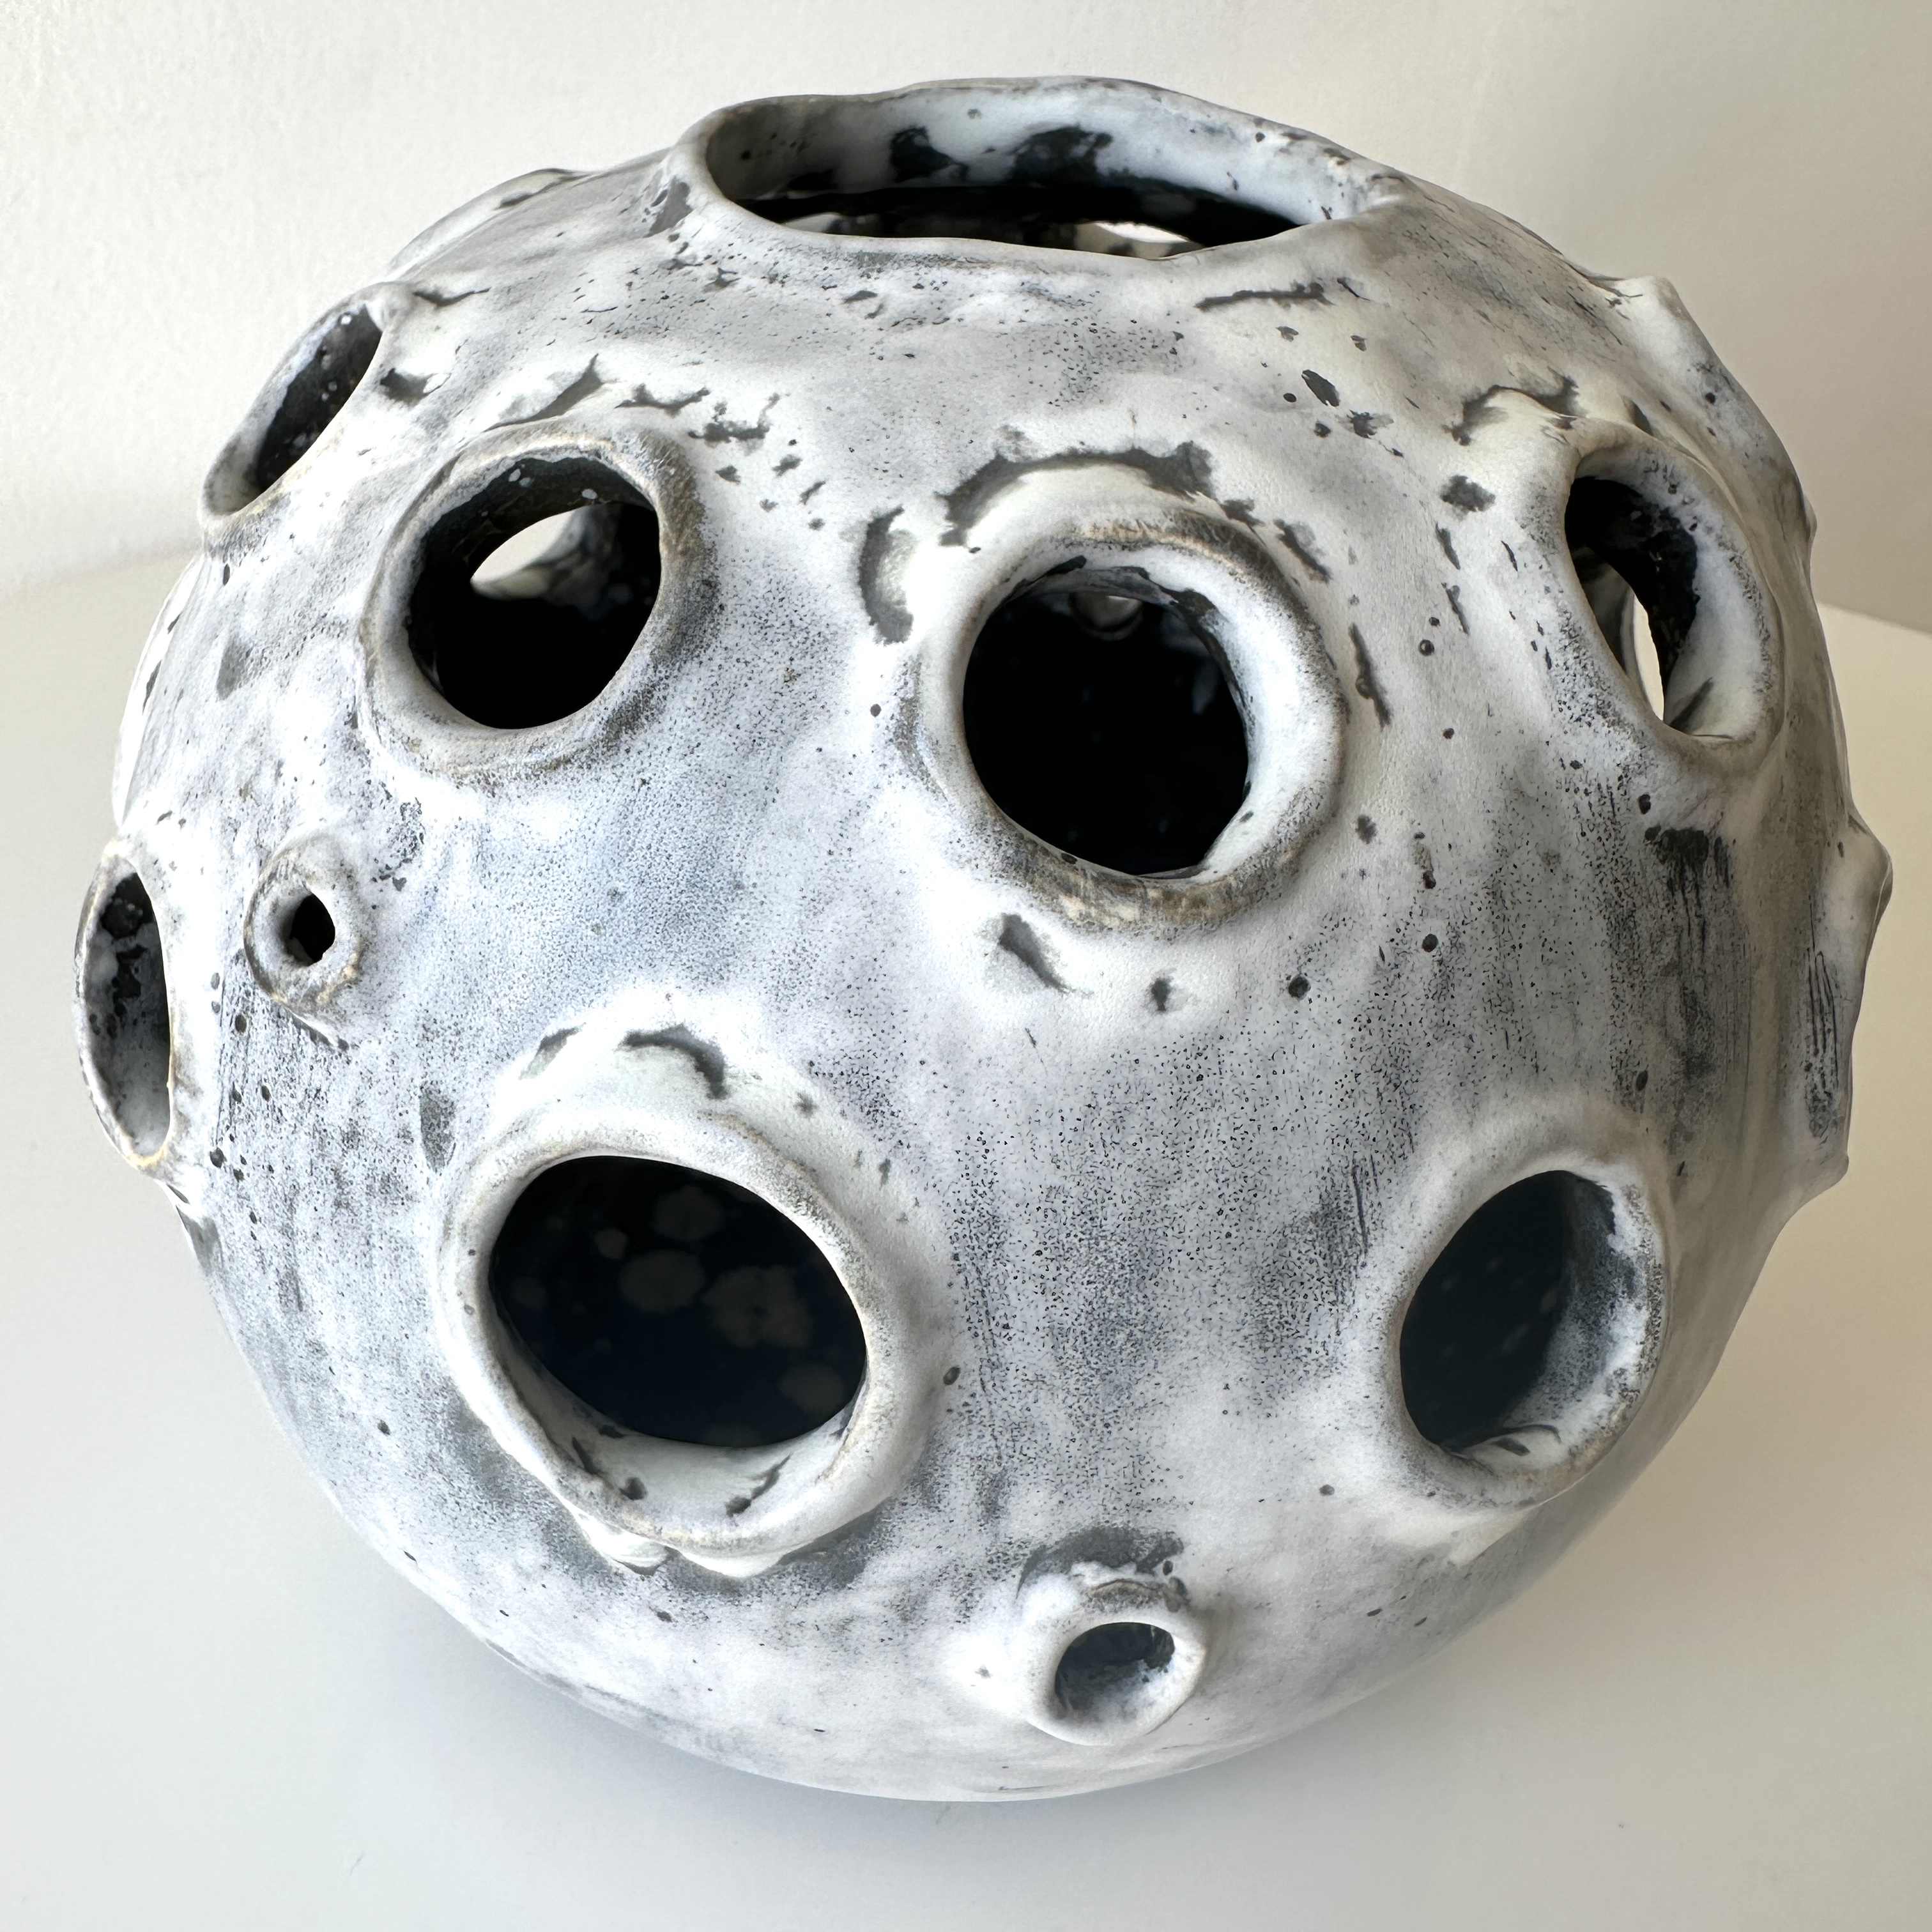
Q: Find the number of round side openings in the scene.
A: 9